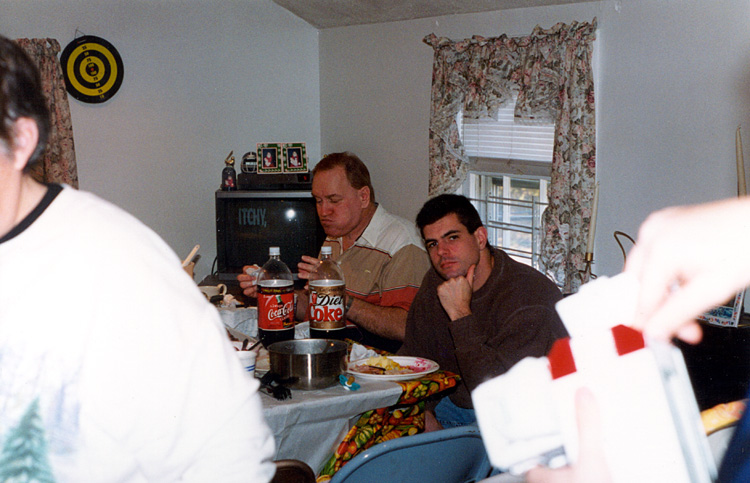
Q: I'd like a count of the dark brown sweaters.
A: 1